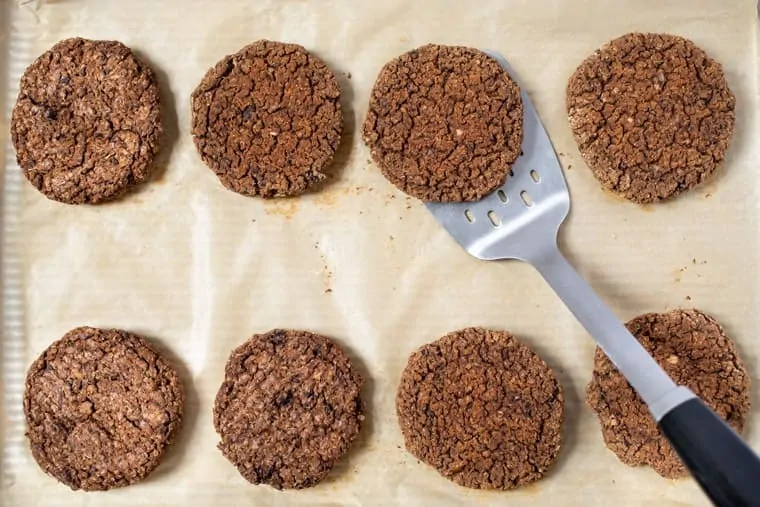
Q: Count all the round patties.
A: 8